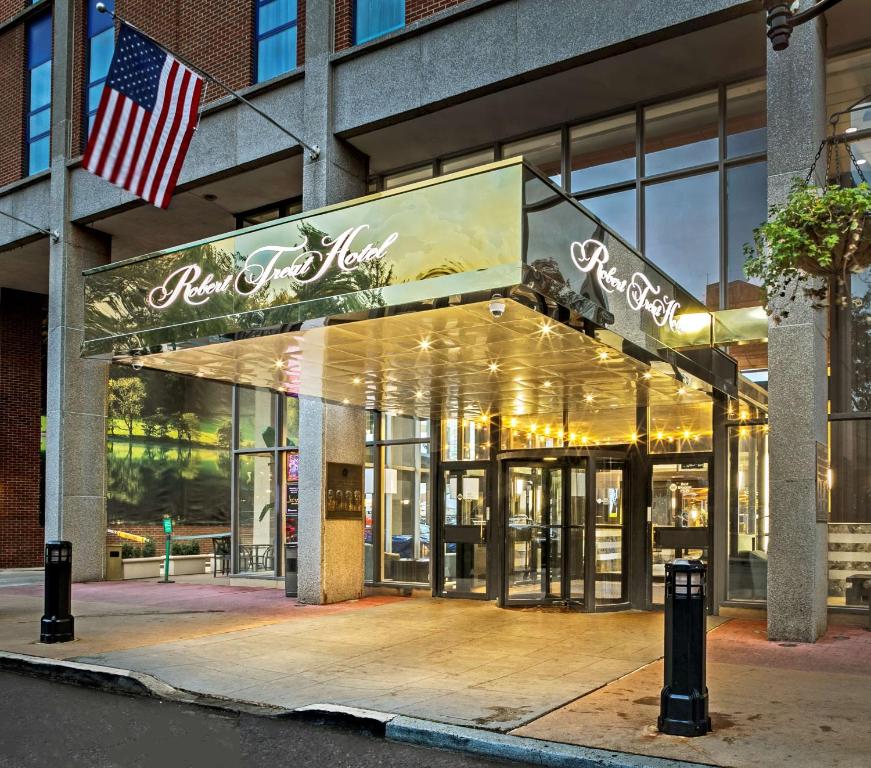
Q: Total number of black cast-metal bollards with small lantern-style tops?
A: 2